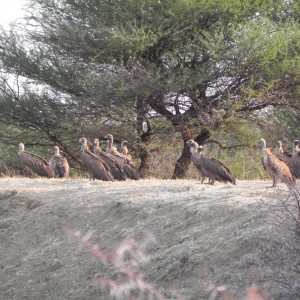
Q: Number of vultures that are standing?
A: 11